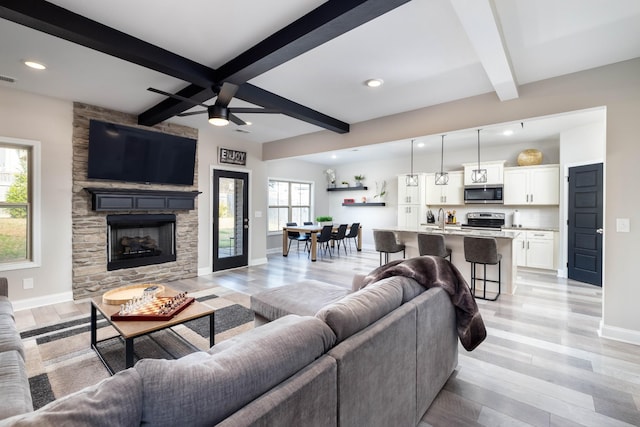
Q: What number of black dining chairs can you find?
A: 5